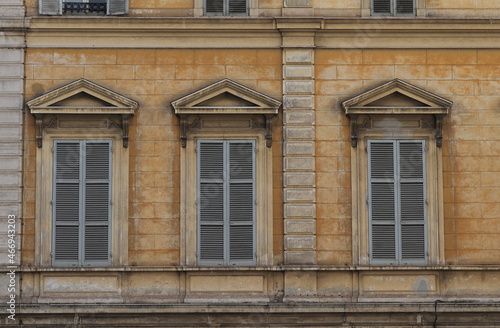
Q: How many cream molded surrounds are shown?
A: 3